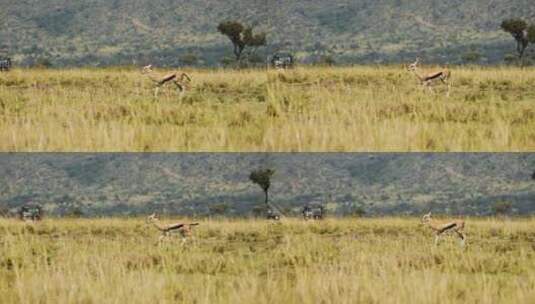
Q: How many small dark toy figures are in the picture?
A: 0